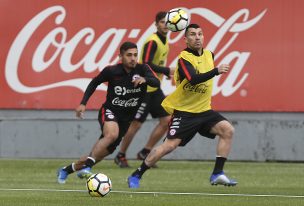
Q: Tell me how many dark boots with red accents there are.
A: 2